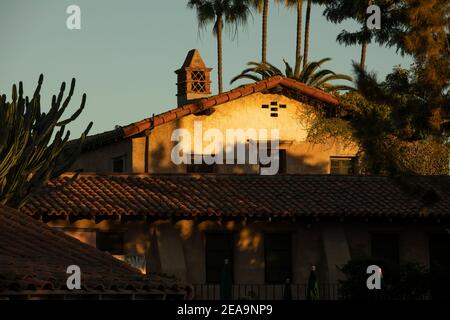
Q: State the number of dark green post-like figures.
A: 3